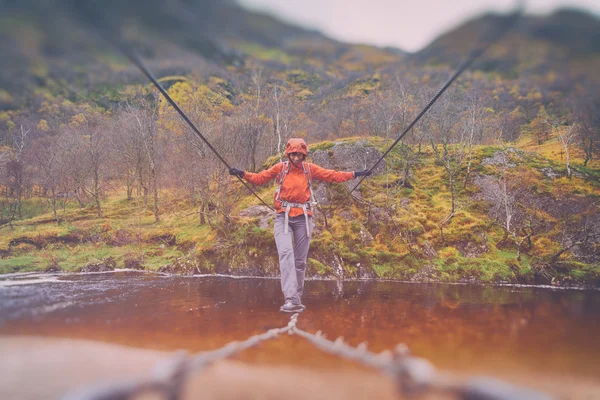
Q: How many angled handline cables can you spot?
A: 2